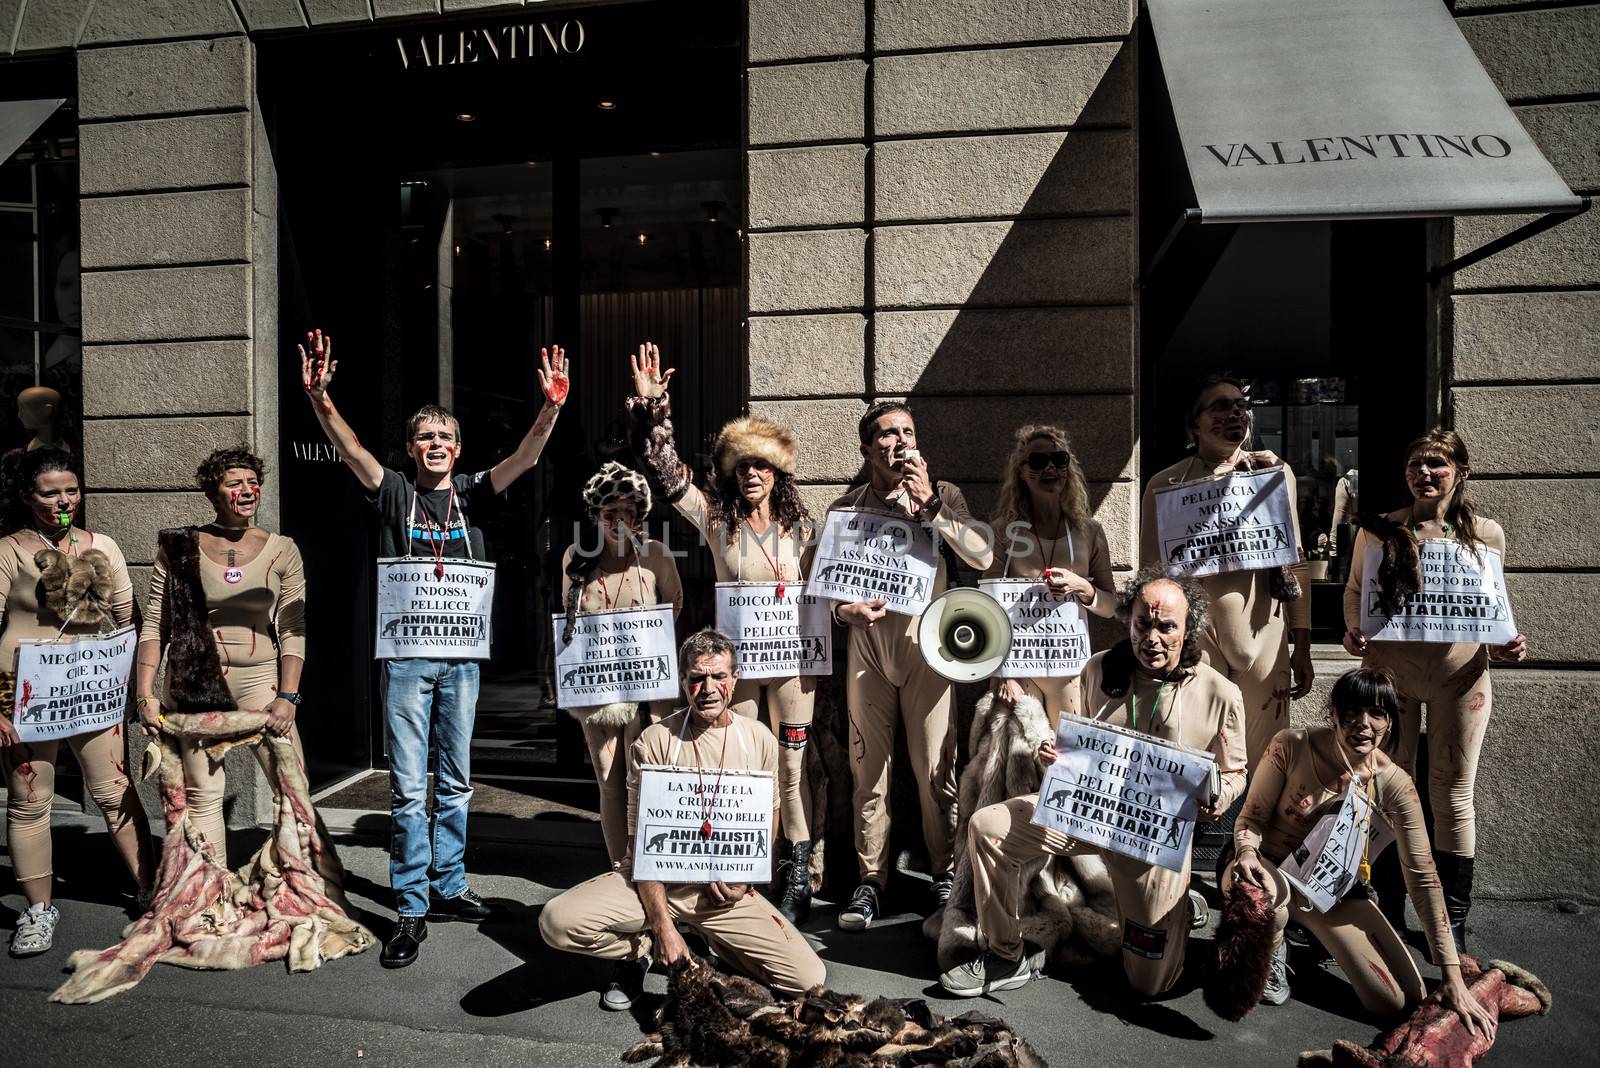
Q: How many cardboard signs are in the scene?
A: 11